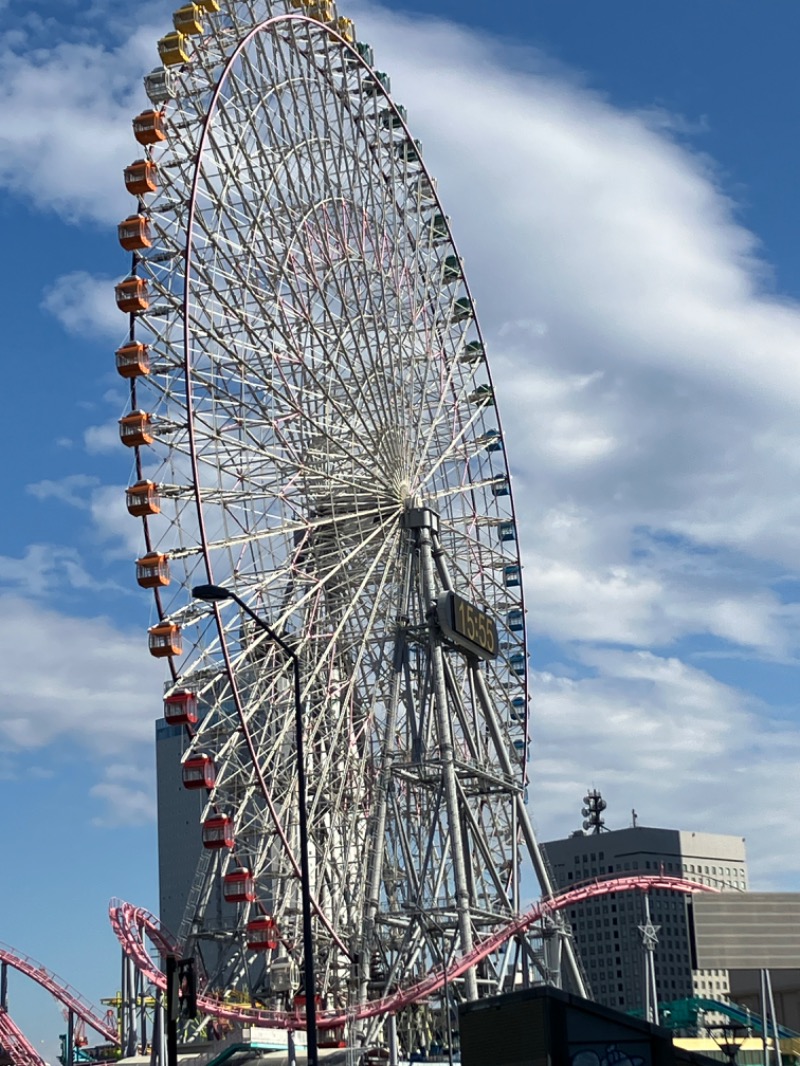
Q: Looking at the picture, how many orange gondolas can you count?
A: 9